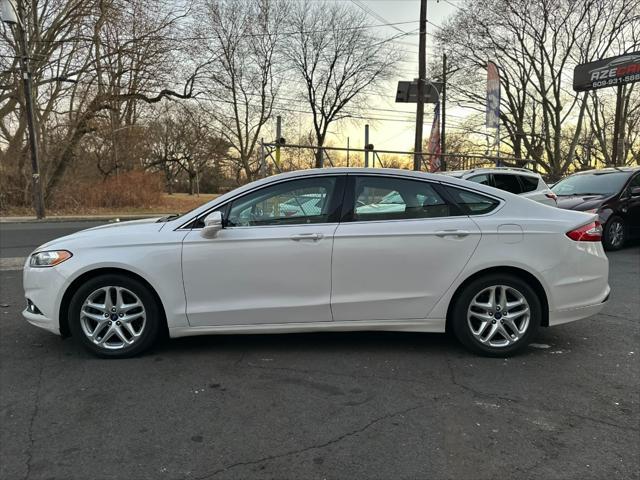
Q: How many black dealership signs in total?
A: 1